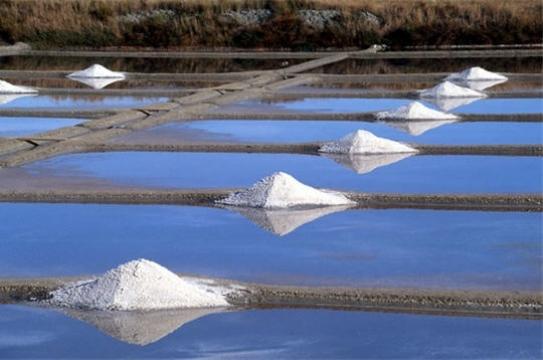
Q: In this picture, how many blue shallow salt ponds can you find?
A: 7